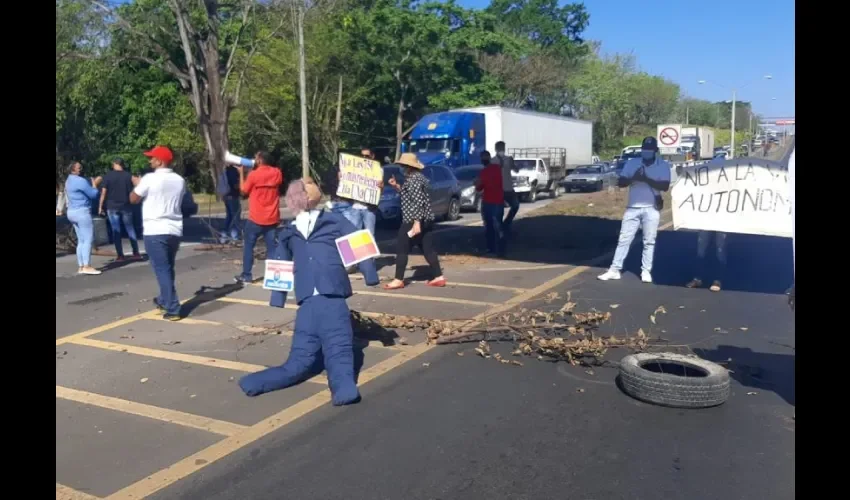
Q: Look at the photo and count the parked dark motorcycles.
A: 0